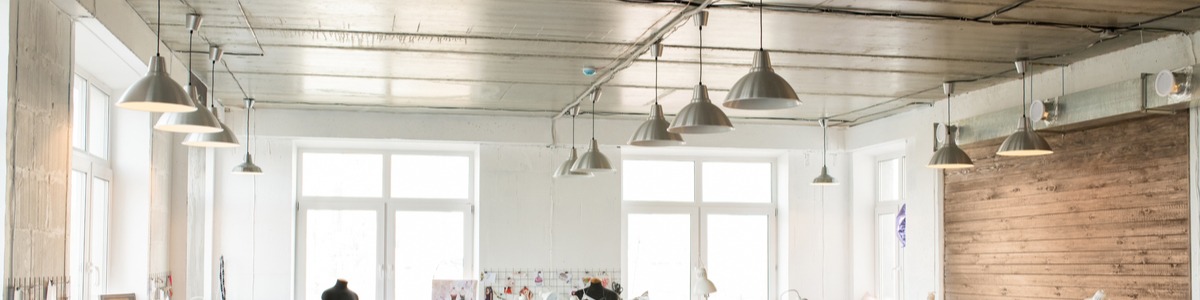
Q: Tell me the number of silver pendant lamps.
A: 12